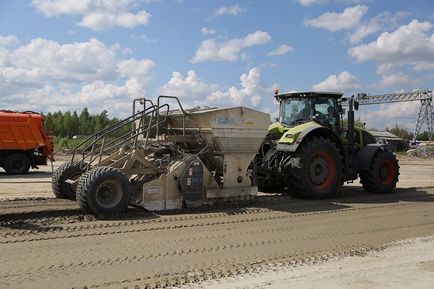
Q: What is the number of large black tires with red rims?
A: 2